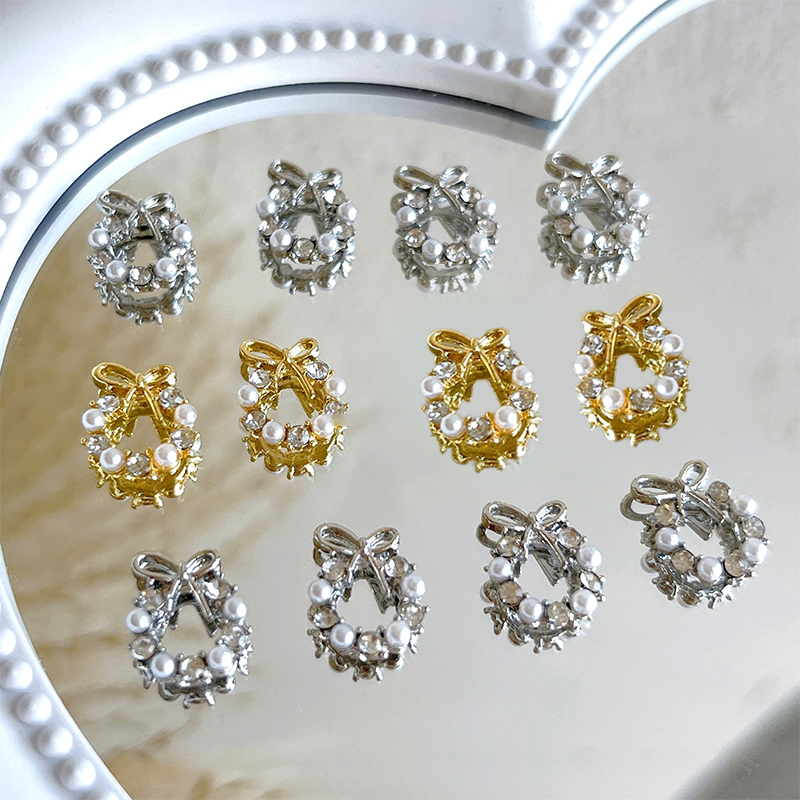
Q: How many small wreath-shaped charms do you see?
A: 12